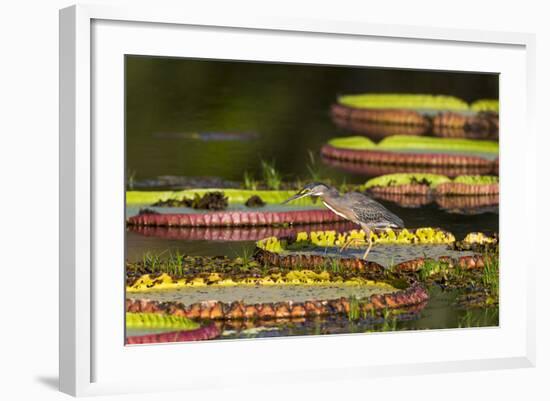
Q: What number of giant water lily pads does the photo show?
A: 7